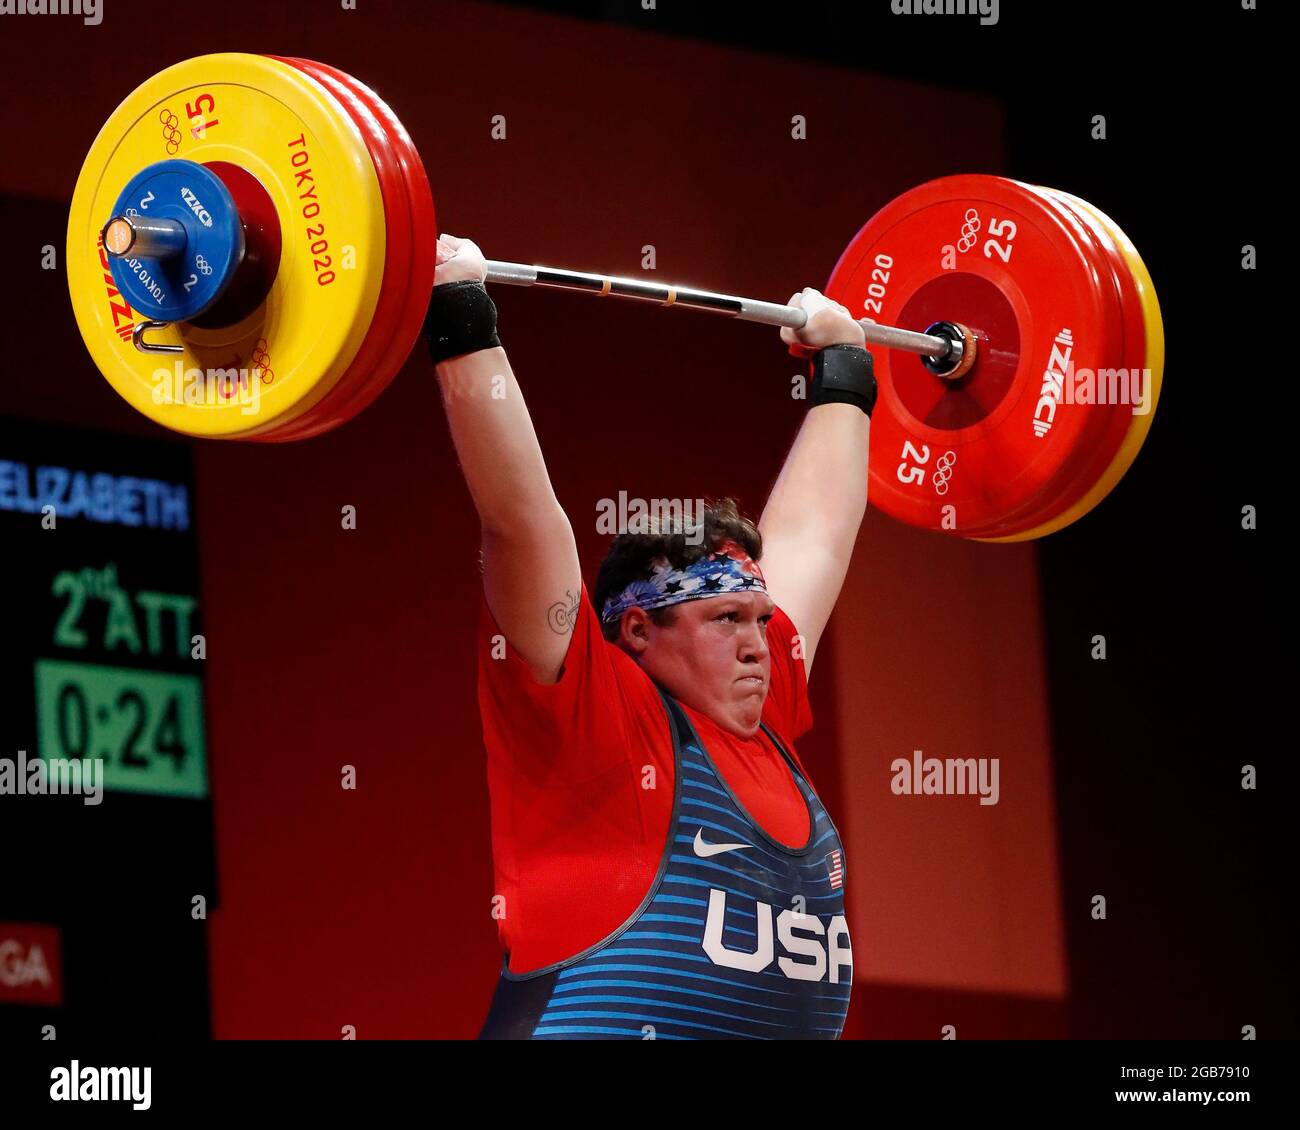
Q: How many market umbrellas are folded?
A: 0